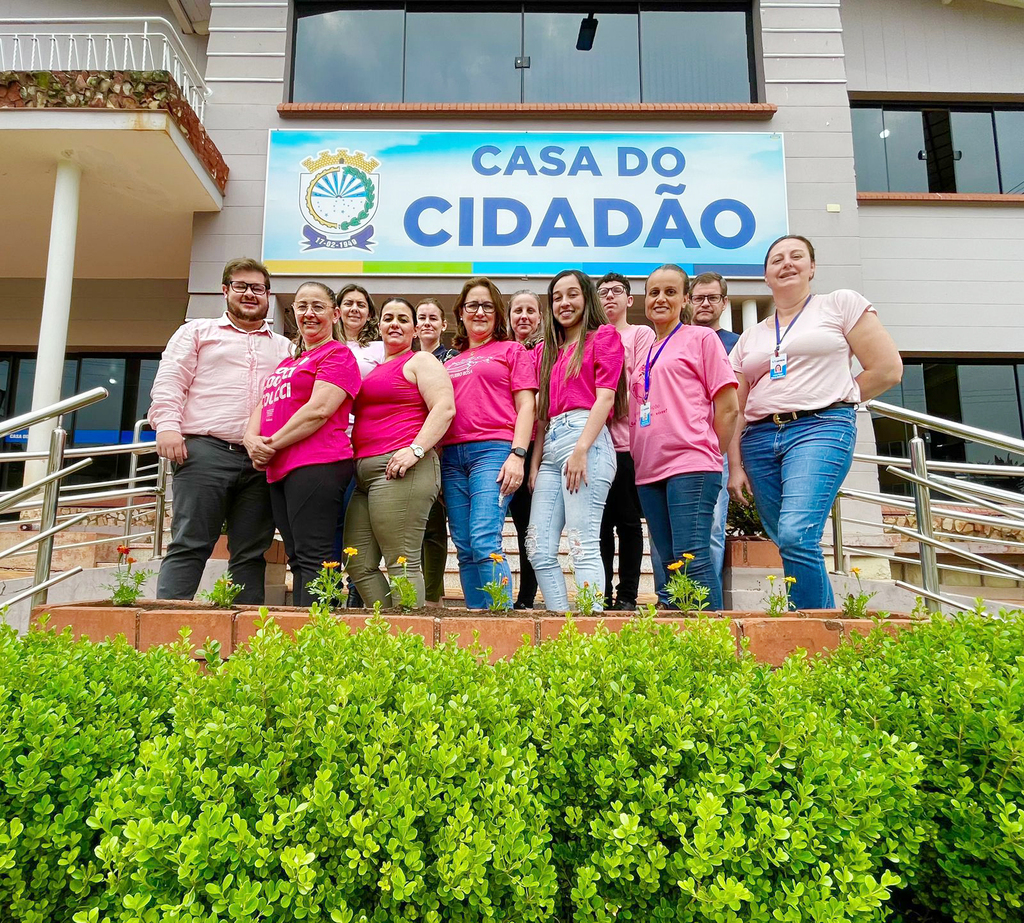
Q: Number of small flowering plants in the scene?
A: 9